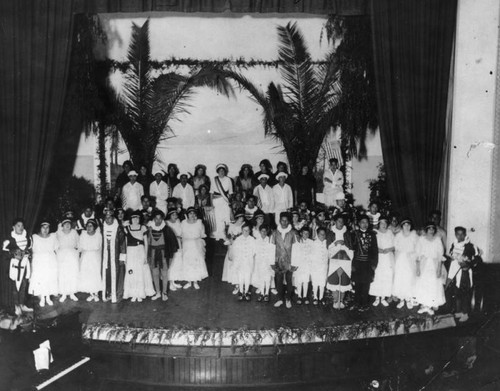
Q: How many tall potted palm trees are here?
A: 2